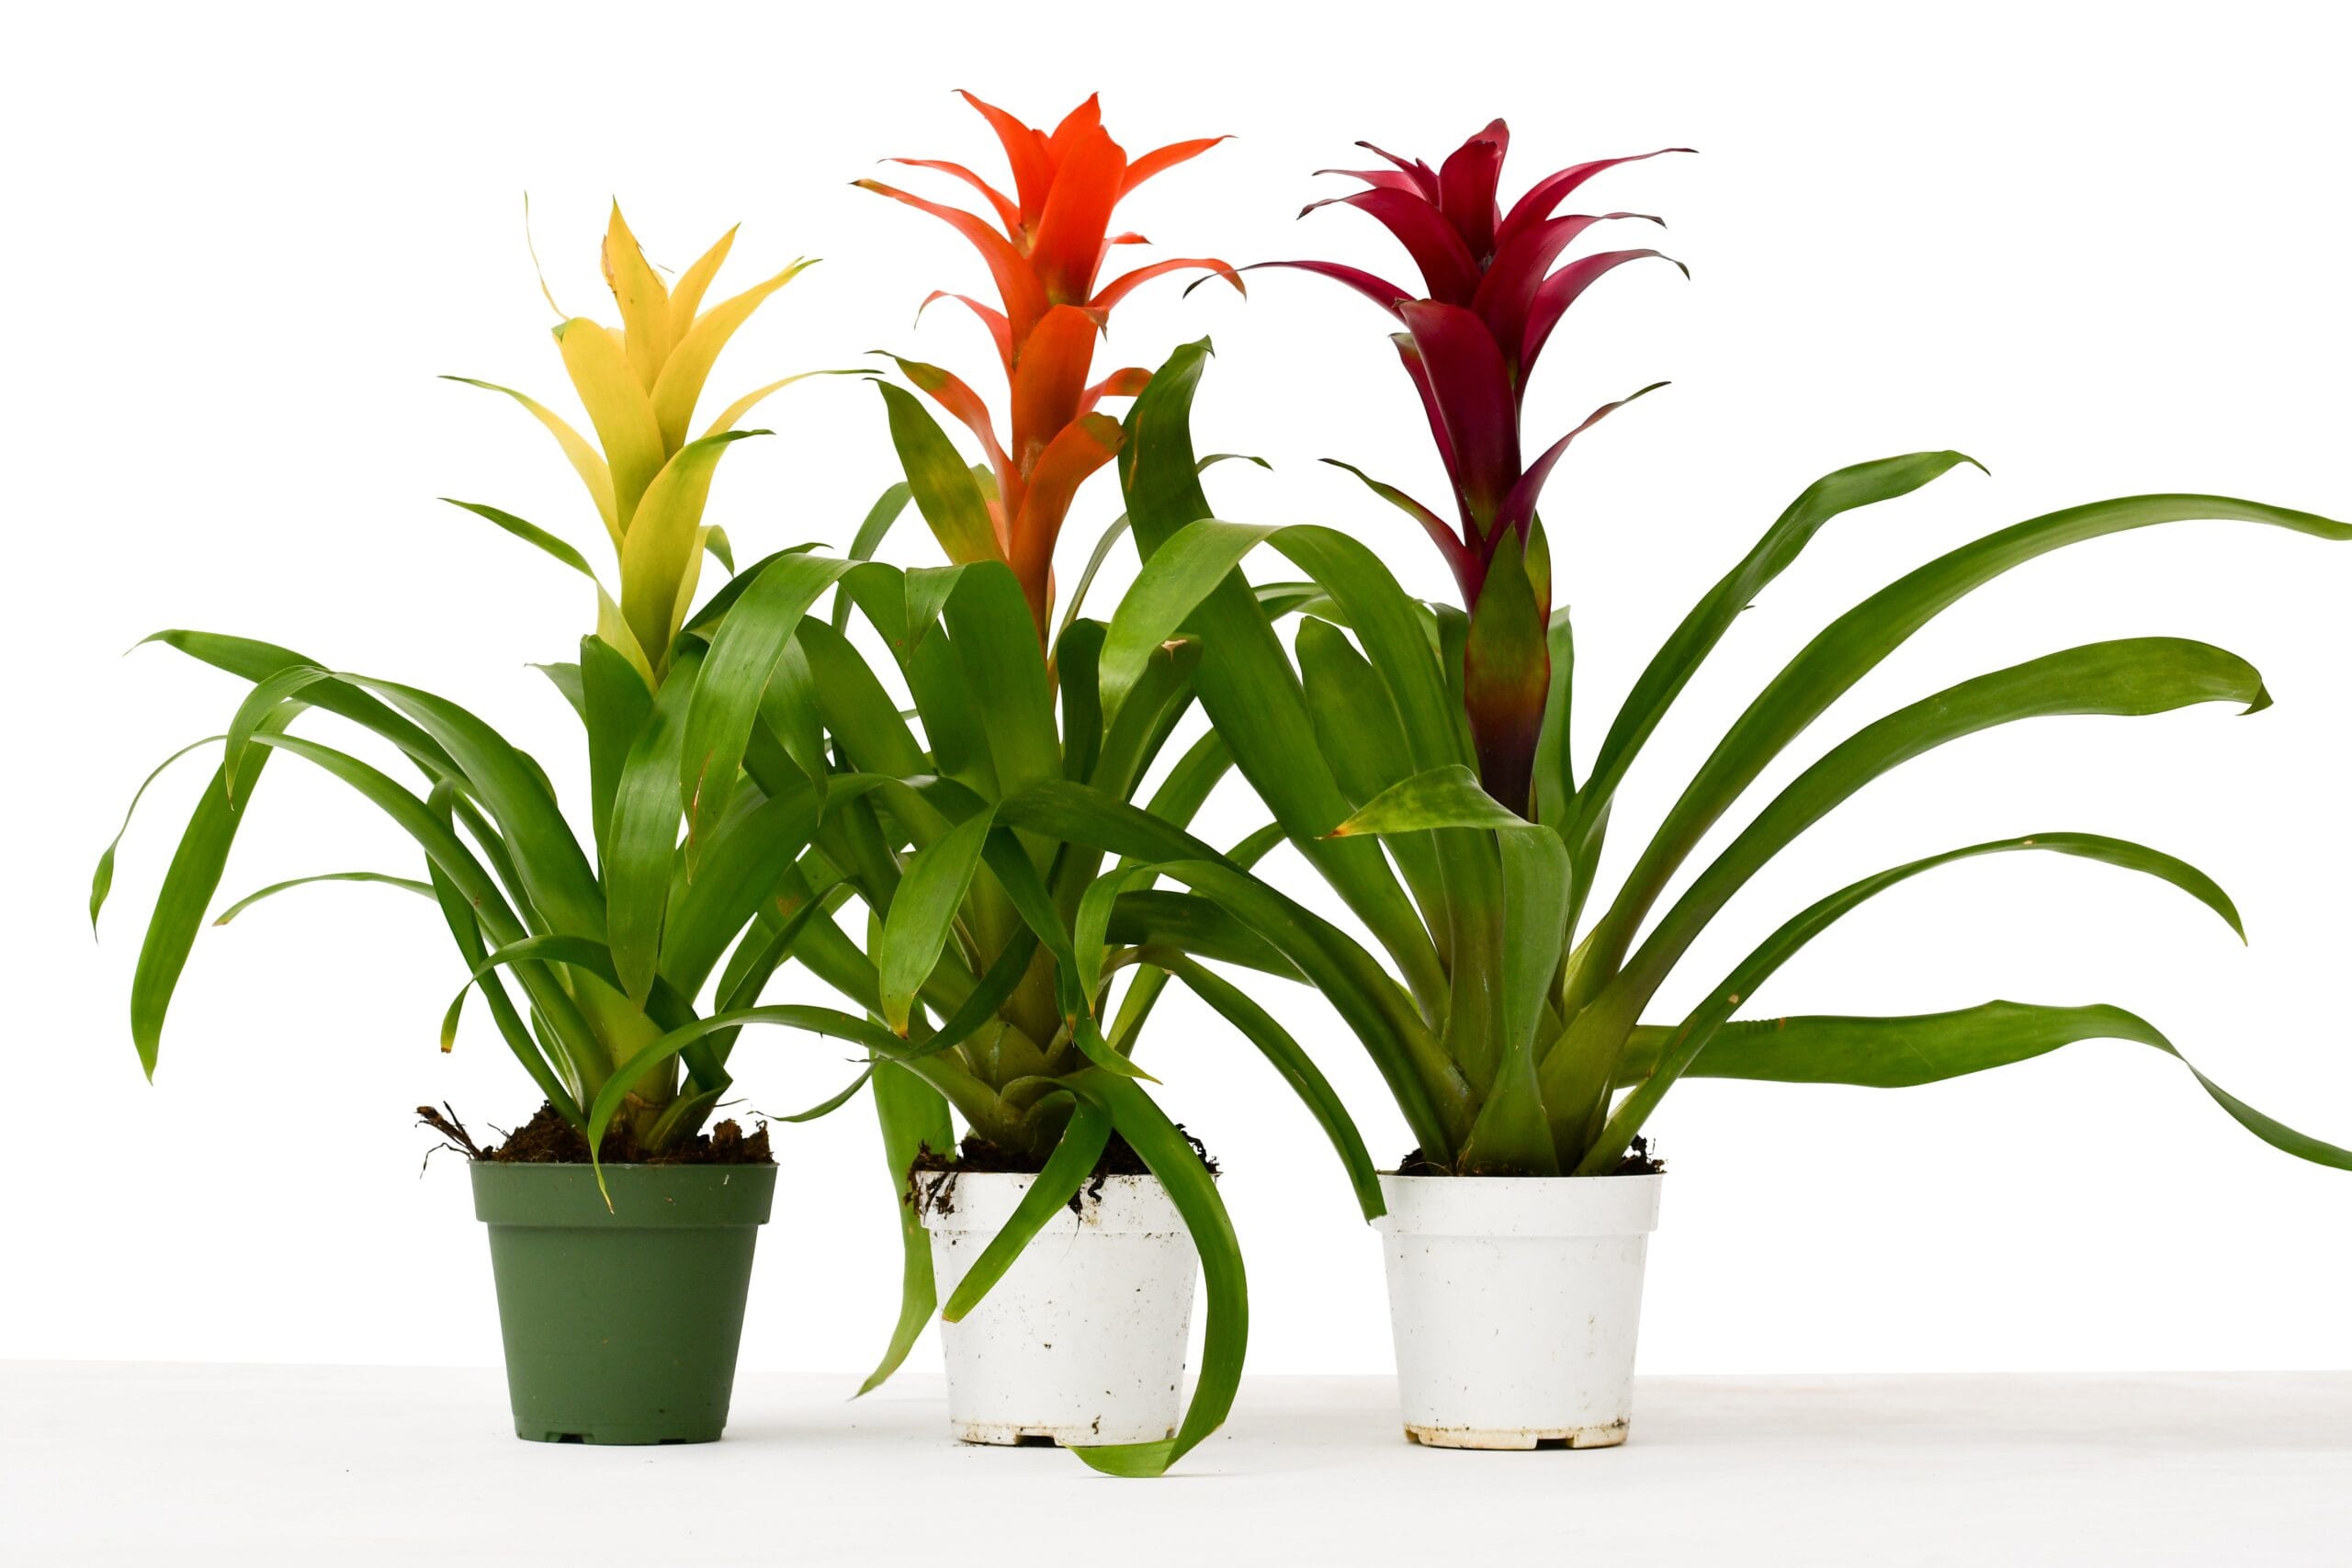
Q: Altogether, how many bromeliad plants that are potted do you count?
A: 3